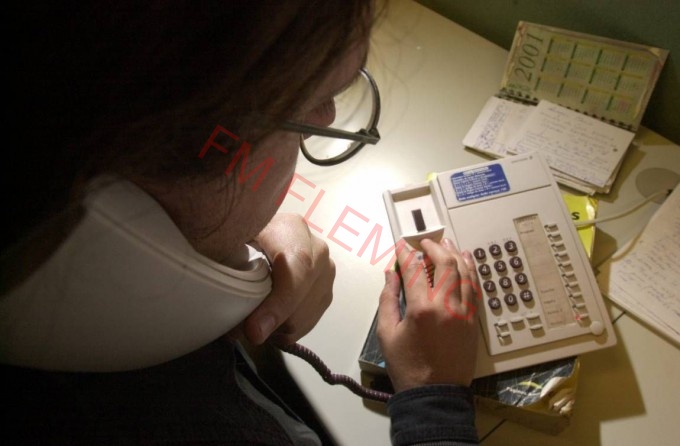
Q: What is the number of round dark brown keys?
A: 12